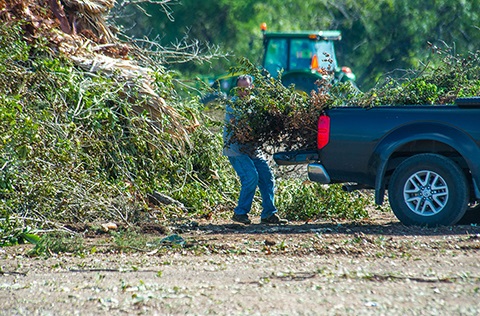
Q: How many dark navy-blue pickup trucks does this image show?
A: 1